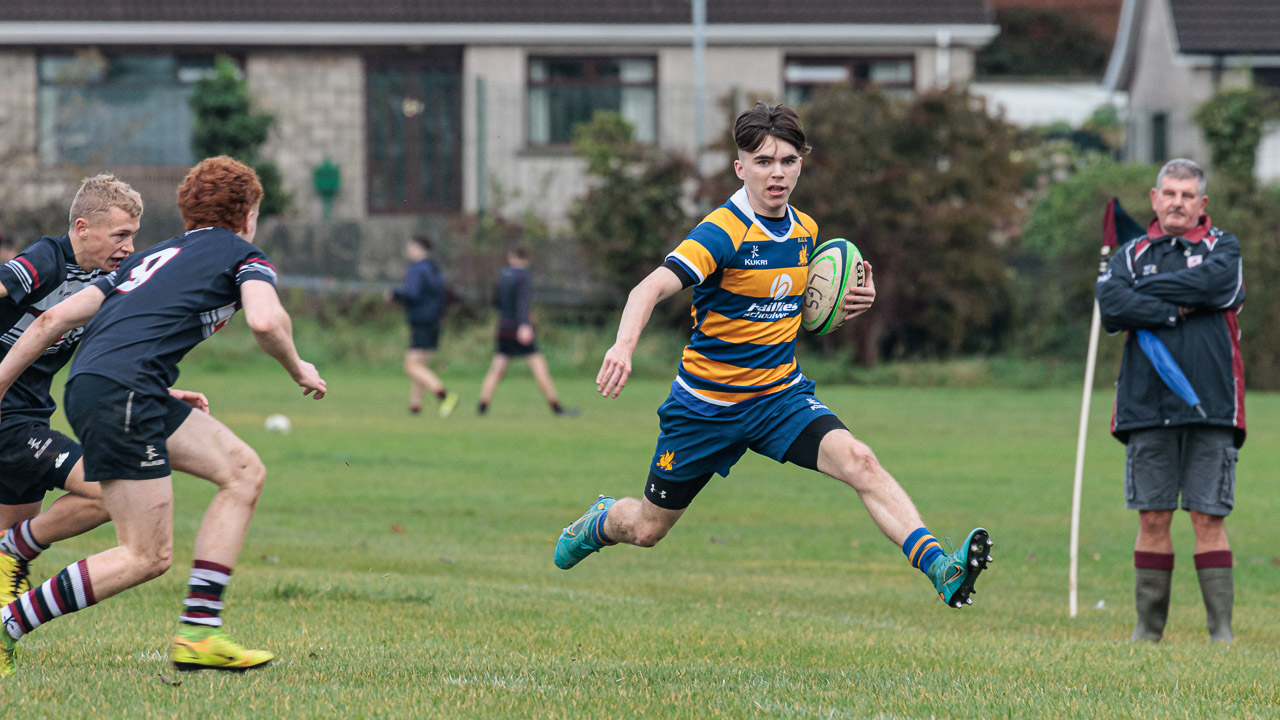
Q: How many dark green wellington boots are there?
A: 2